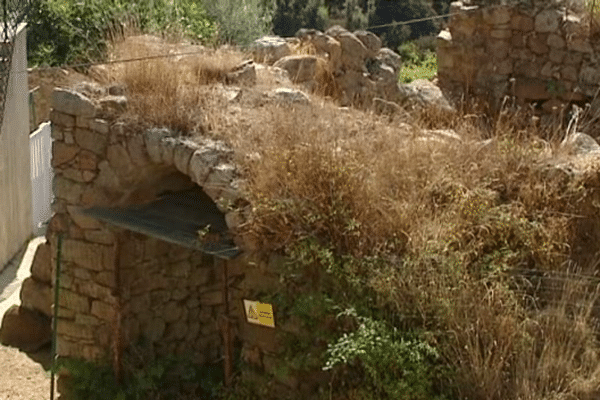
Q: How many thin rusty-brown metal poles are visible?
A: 2